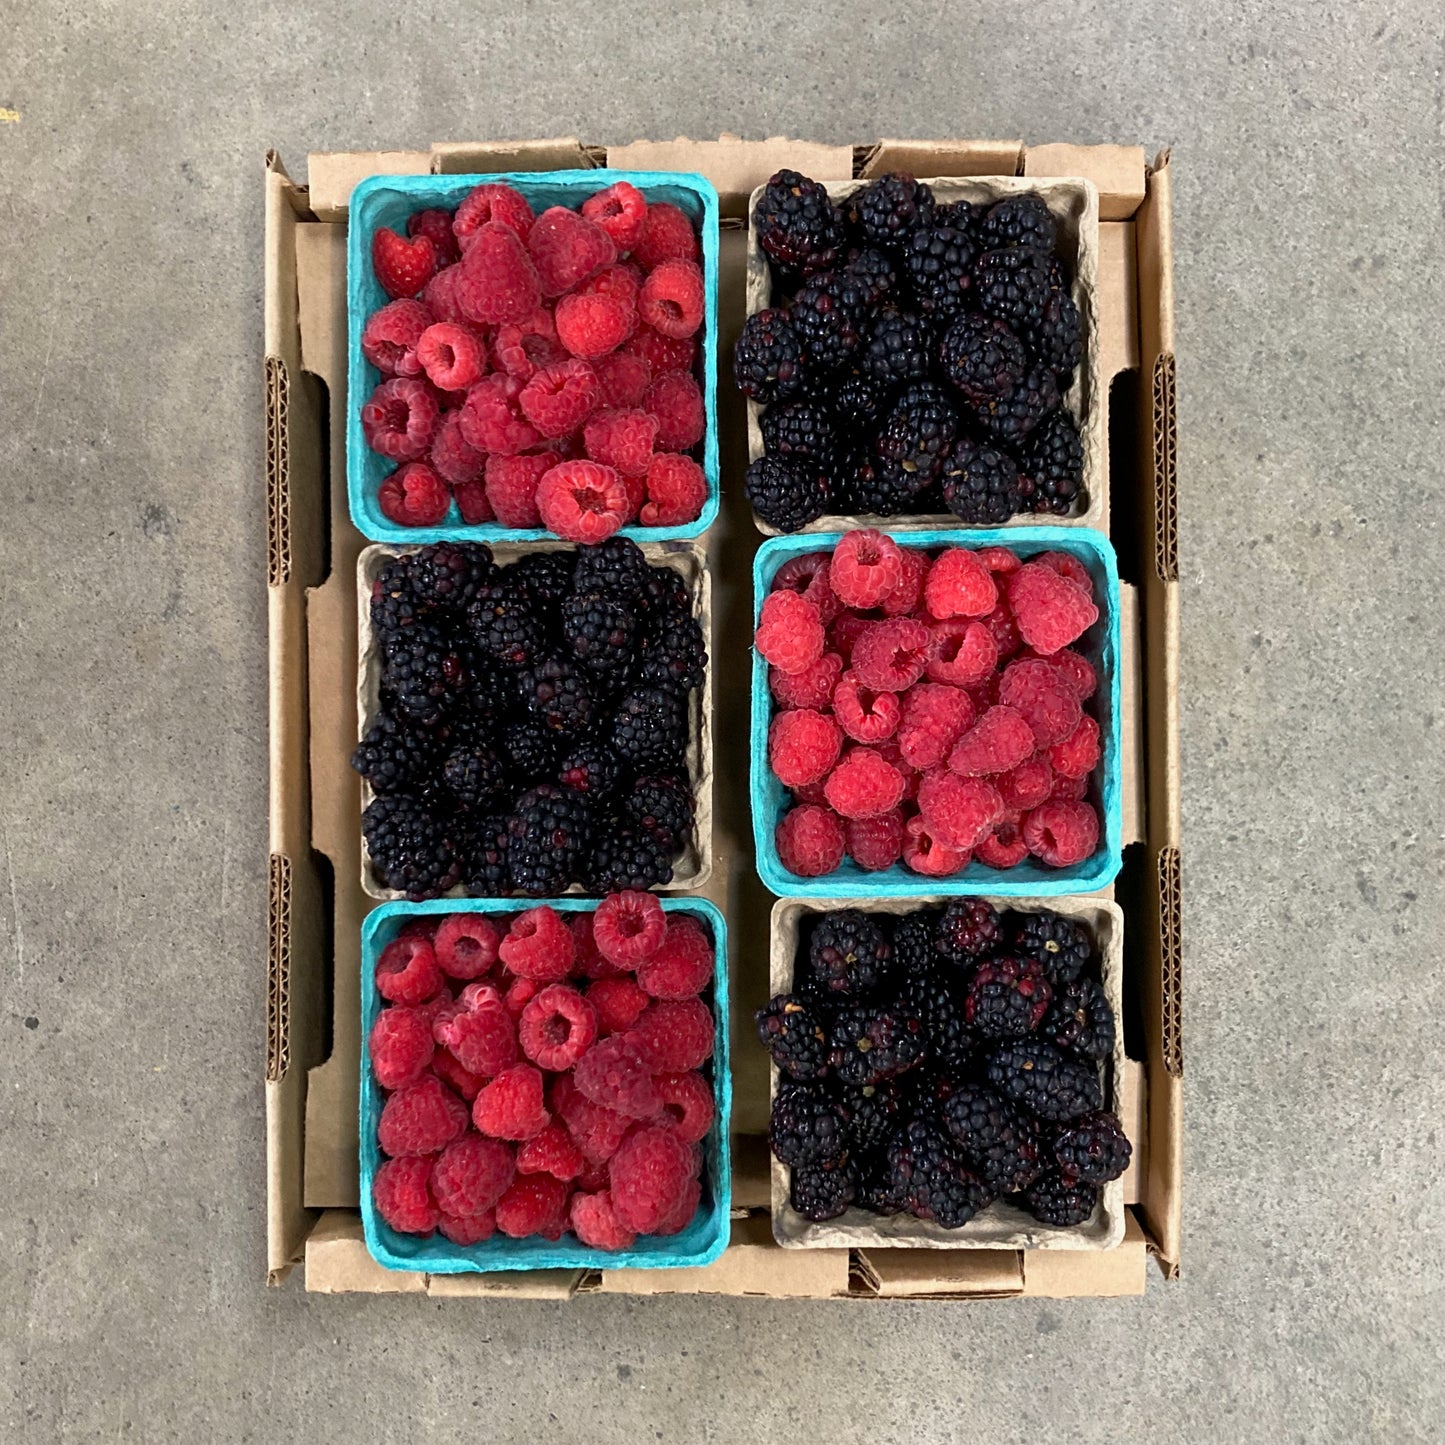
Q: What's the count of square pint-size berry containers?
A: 6